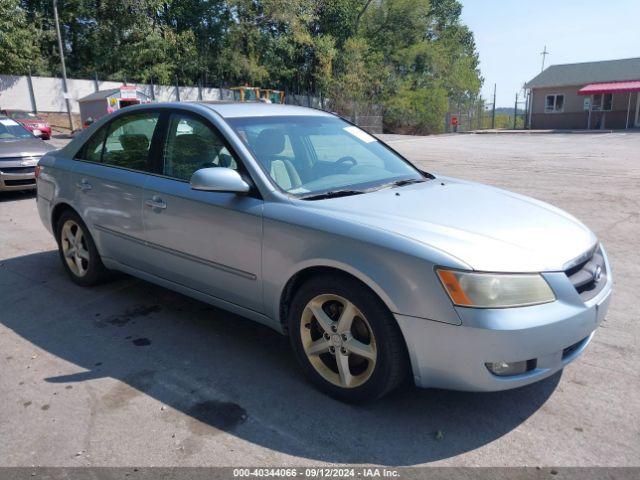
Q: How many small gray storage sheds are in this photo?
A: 1